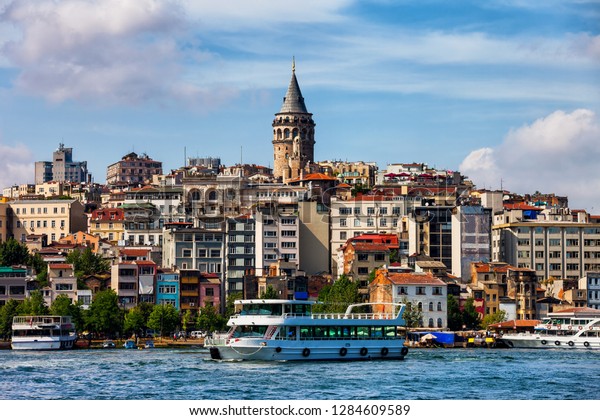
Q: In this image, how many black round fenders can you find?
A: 10